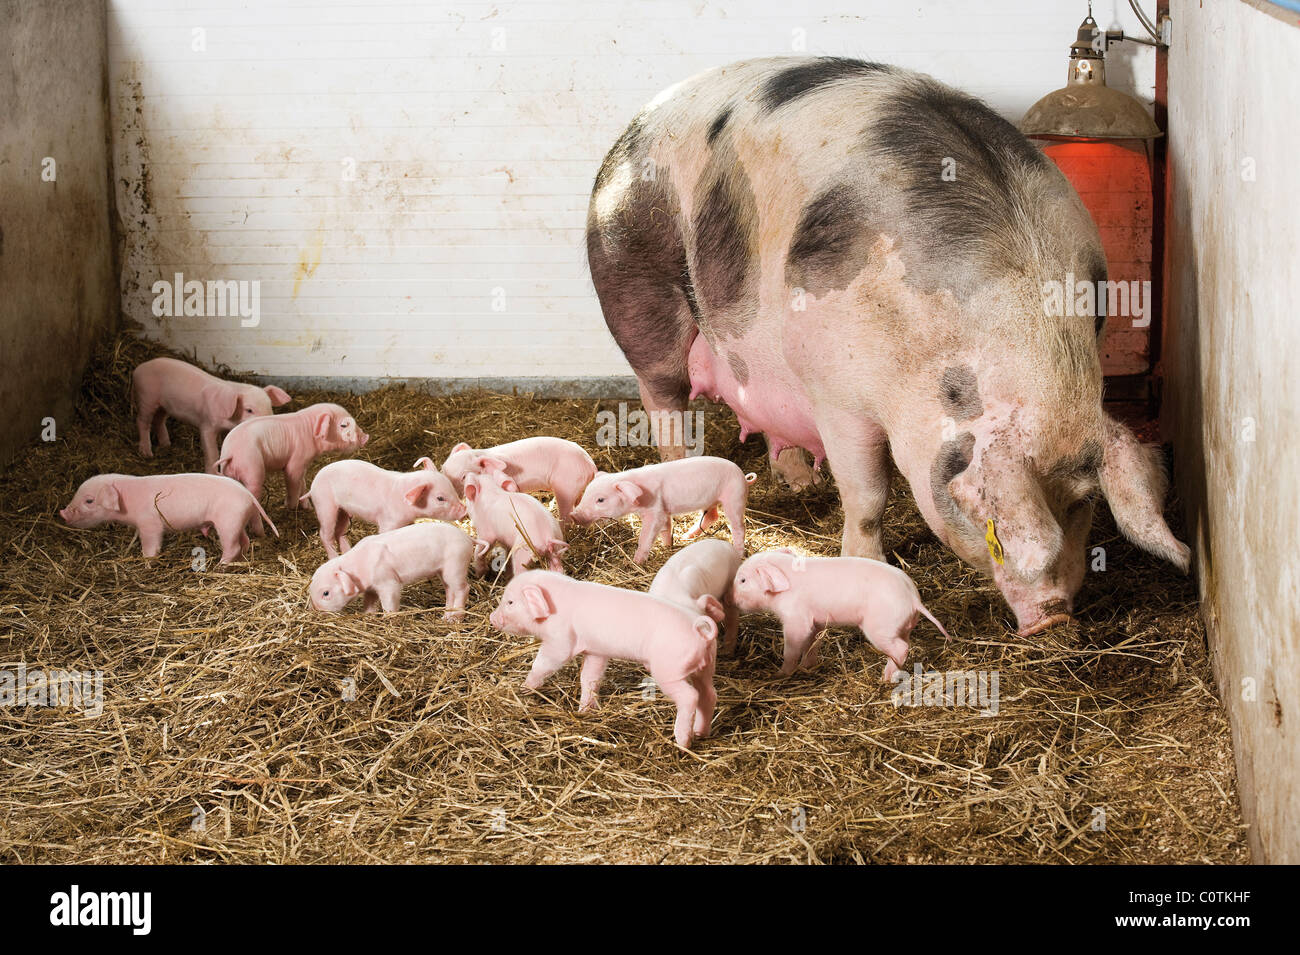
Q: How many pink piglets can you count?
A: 11